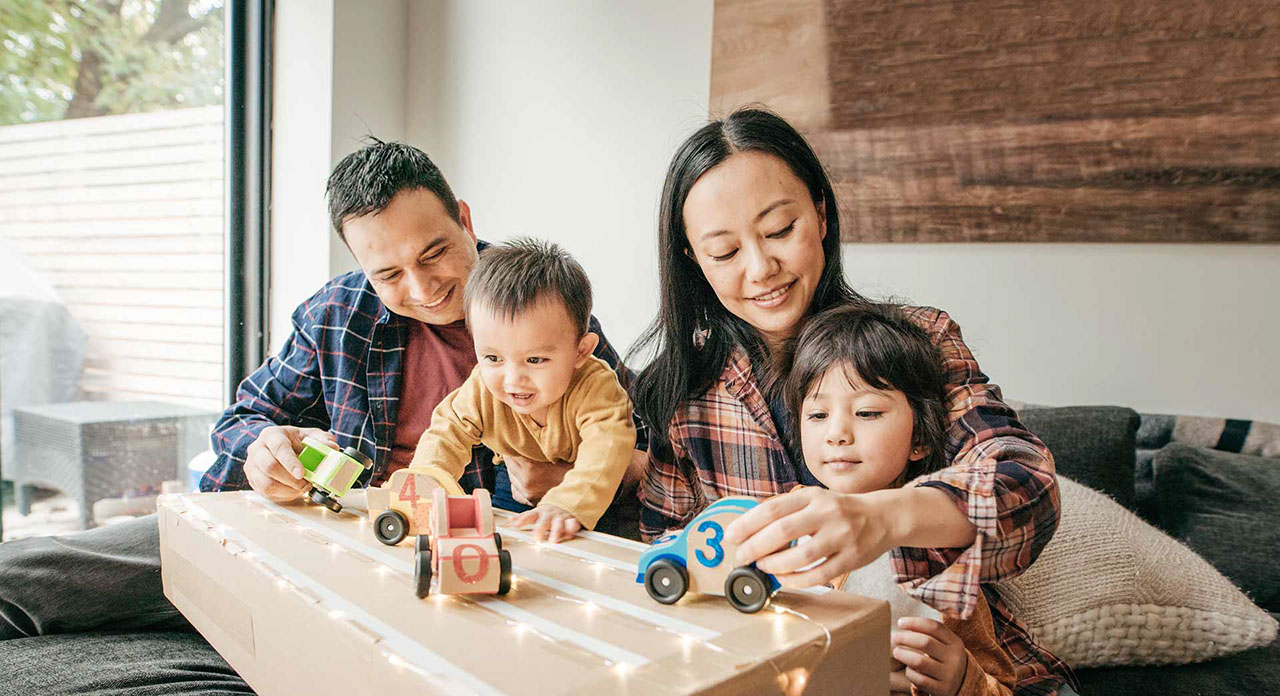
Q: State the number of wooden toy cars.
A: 4